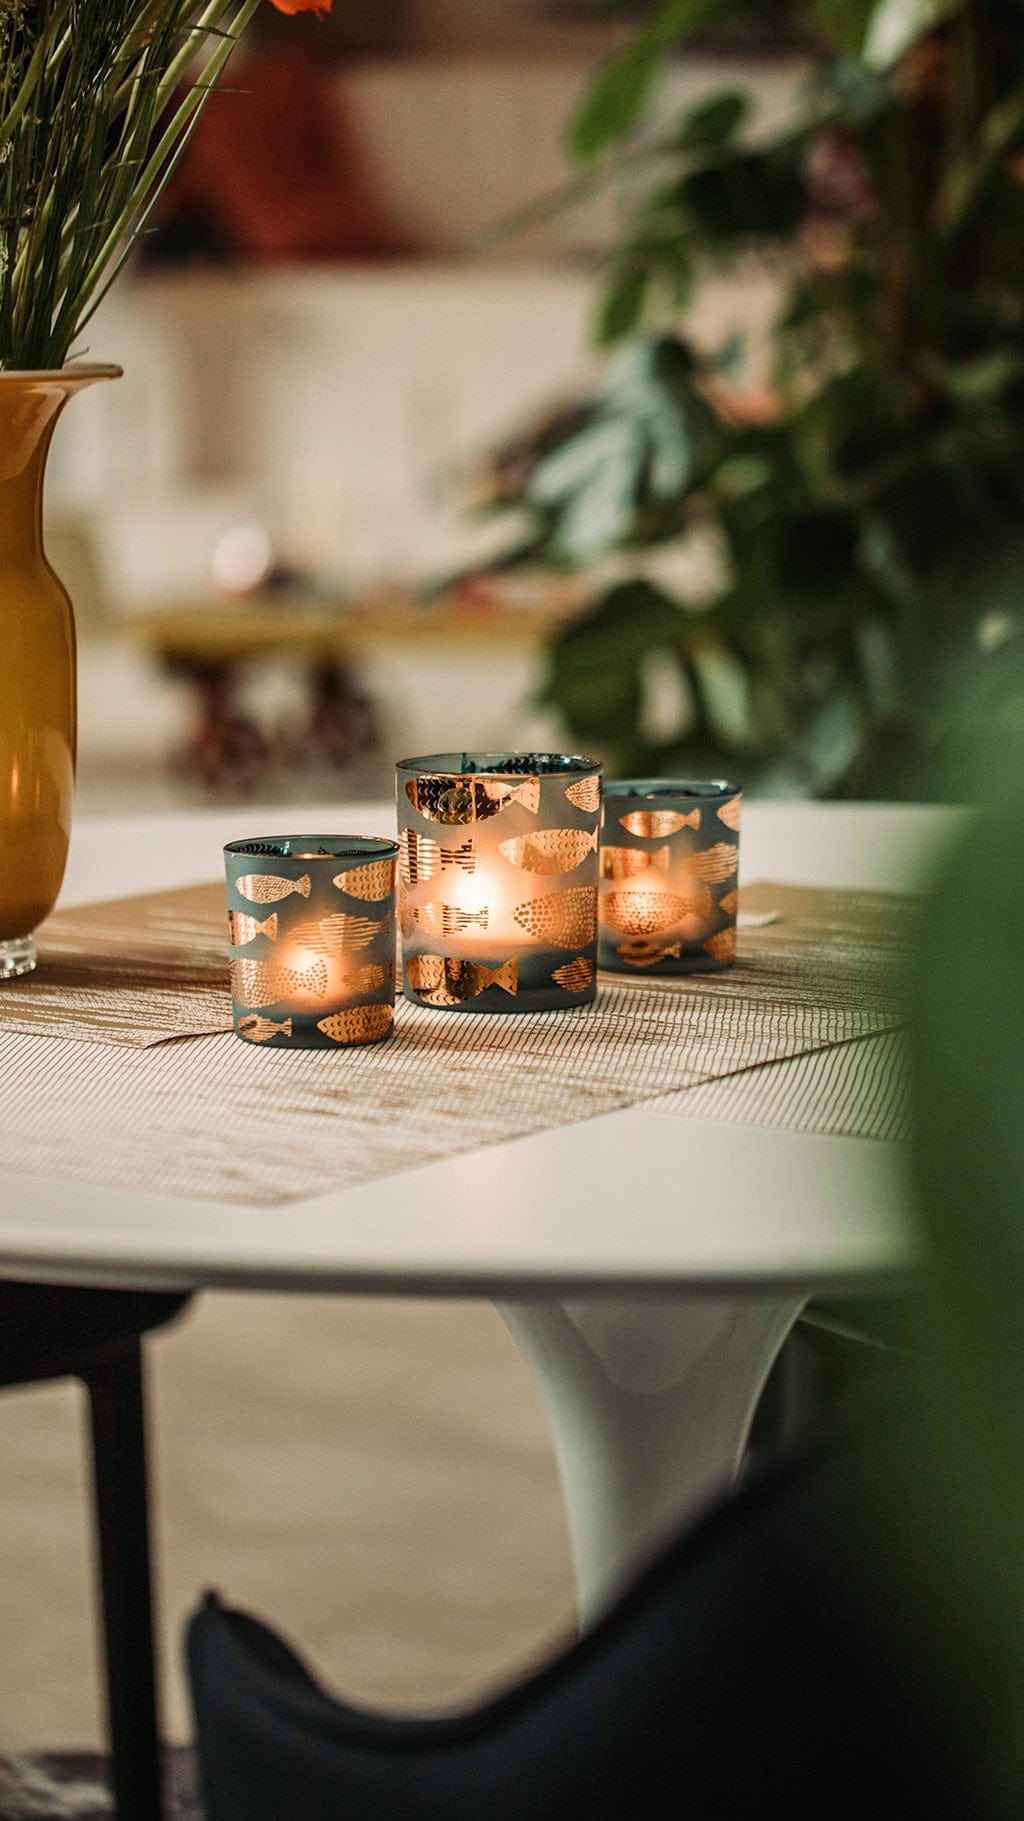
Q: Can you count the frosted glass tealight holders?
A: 3